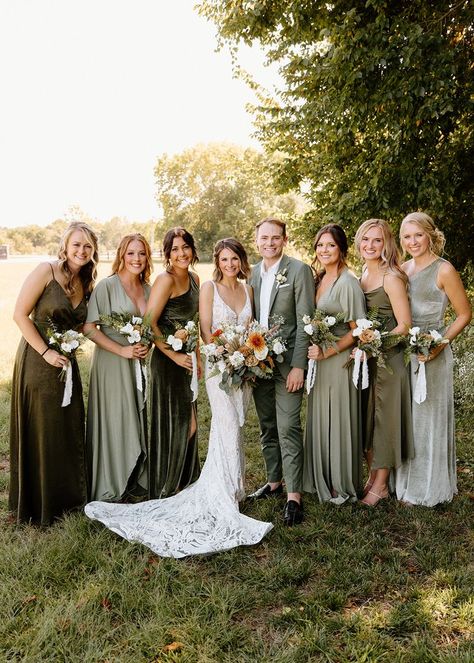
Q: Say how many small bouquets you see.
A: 6